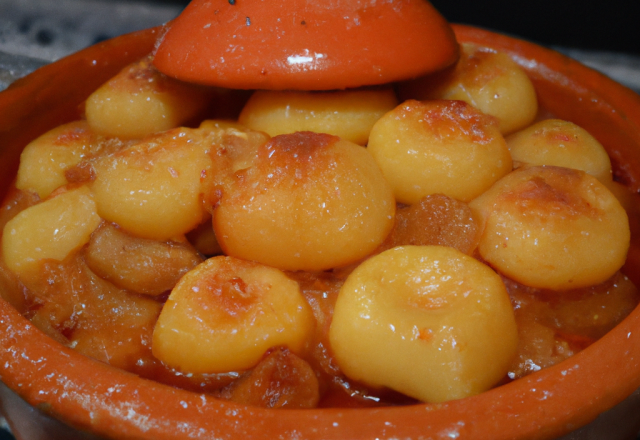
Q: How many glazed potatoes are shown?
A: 12